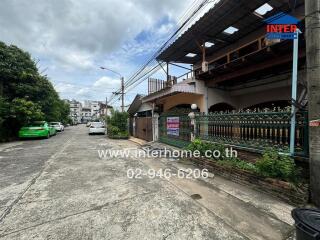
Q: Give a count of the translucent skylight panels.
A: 4